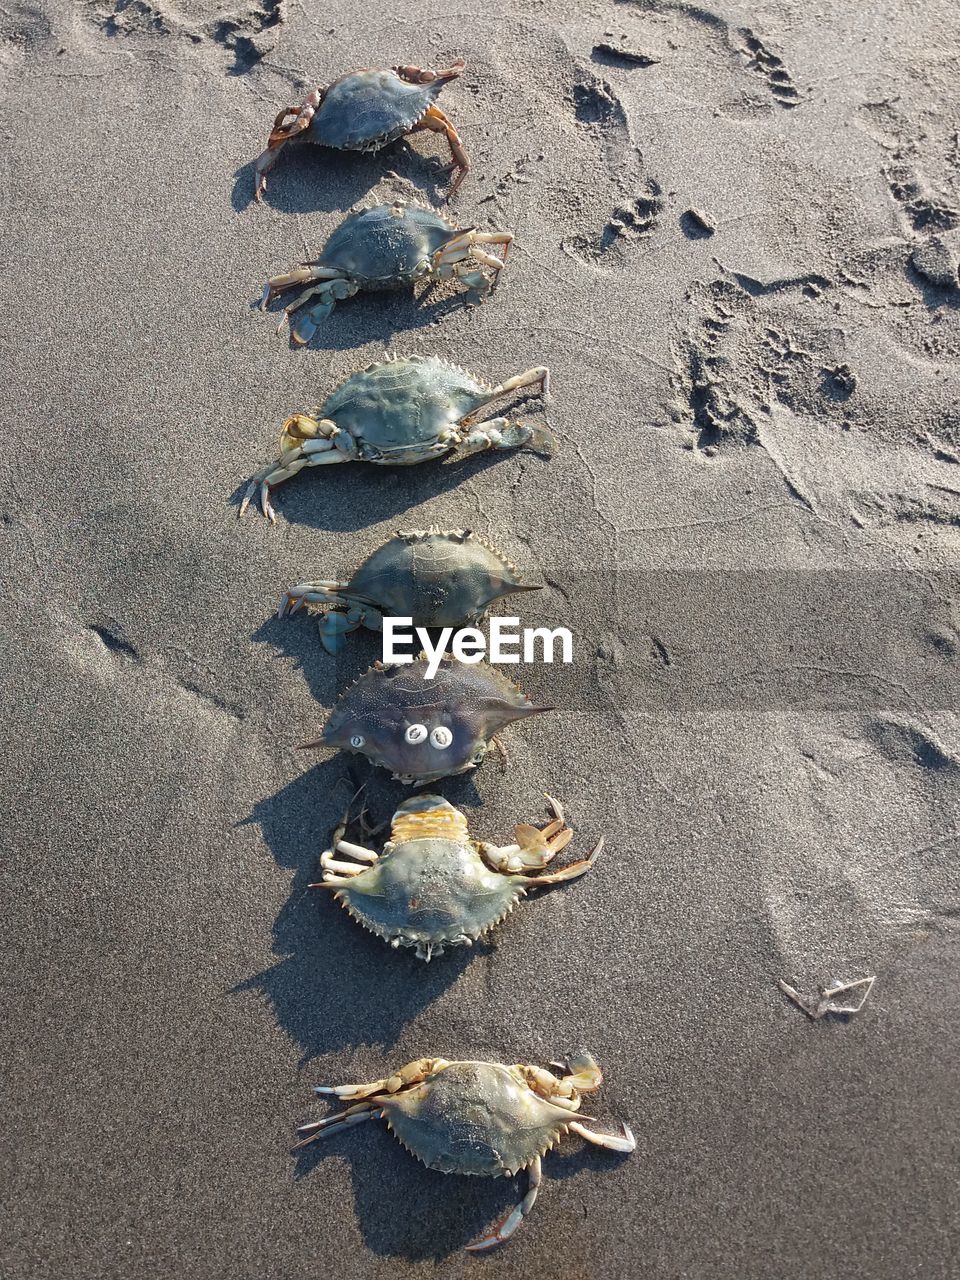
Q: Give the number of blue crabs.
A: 7